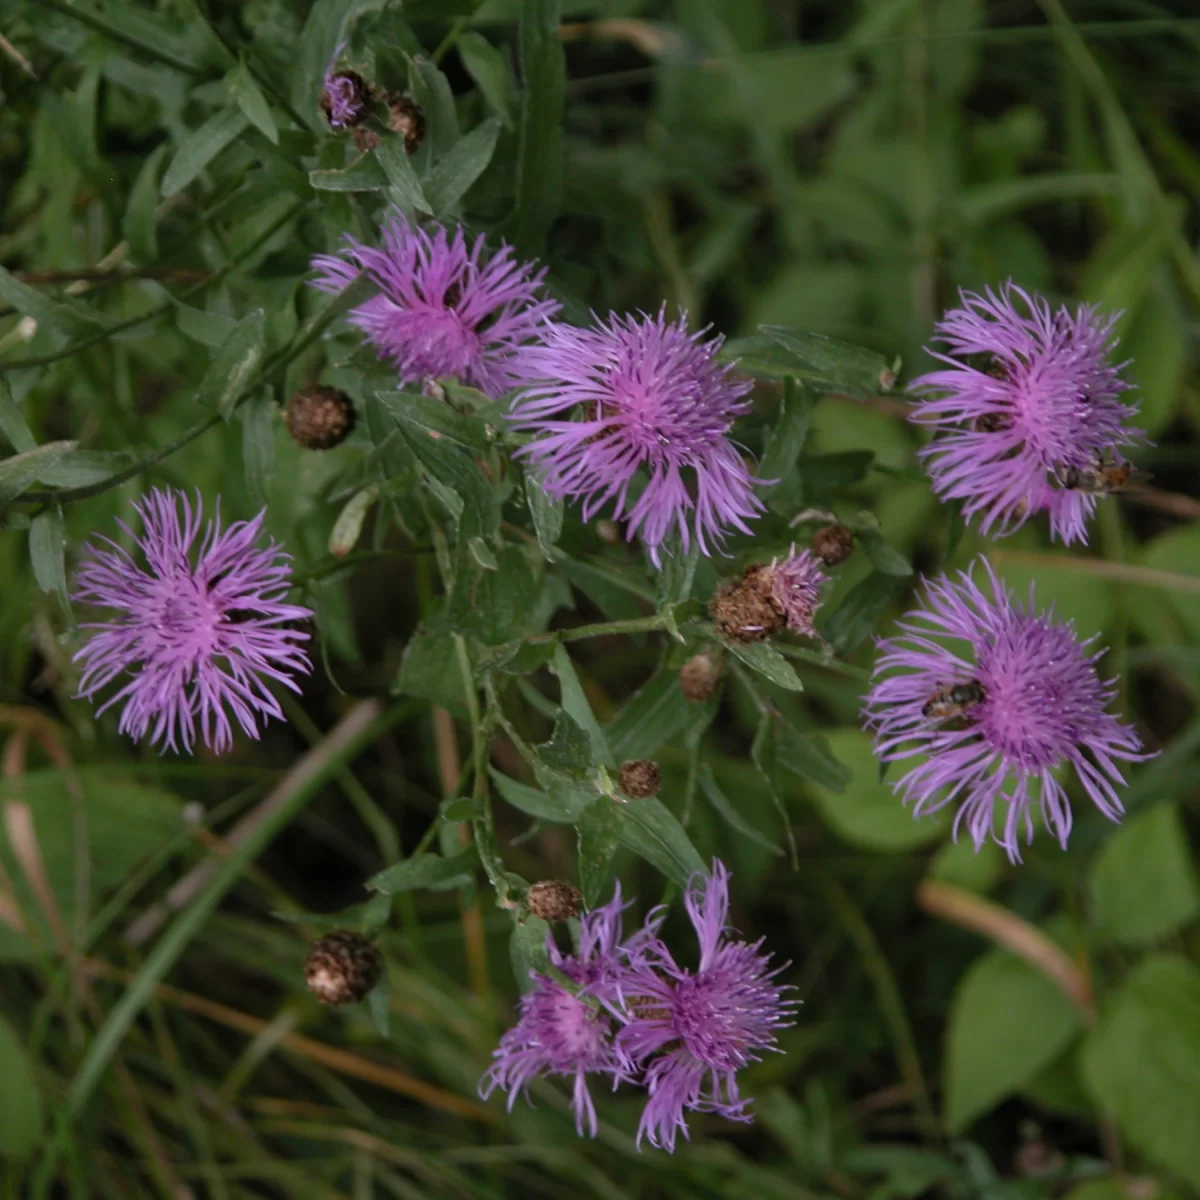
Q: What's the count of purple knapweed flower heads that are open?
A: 7